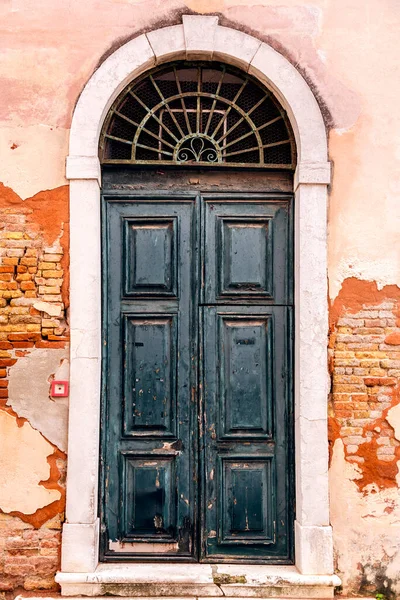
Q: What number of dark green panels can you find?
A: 6